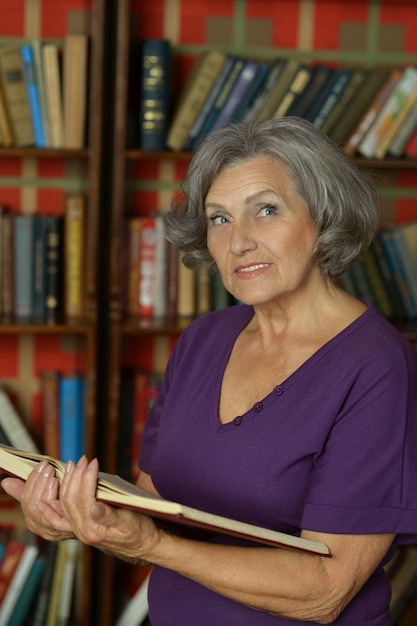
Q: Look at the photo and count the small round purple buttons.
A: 3